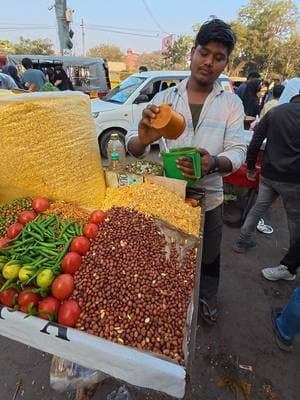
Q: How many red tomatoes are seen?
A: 13